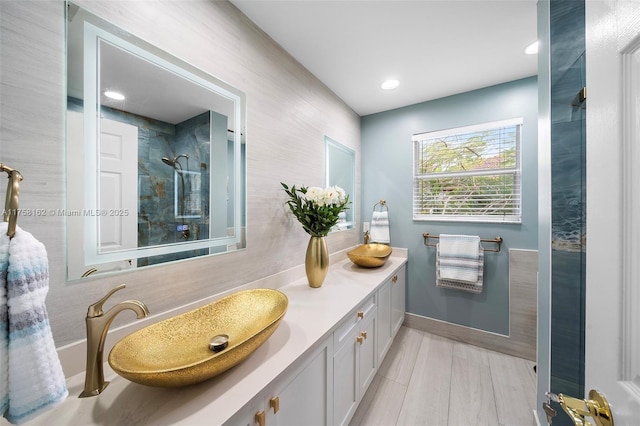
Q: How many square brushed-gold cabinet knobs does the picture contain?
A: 7